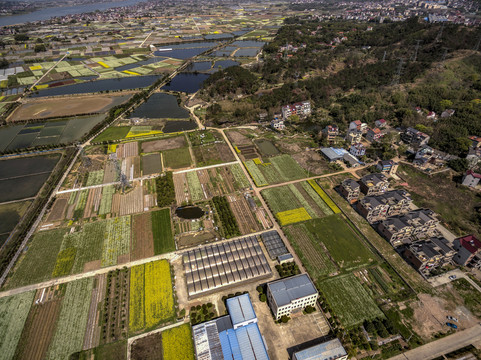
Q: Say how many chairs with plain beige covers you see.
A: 0